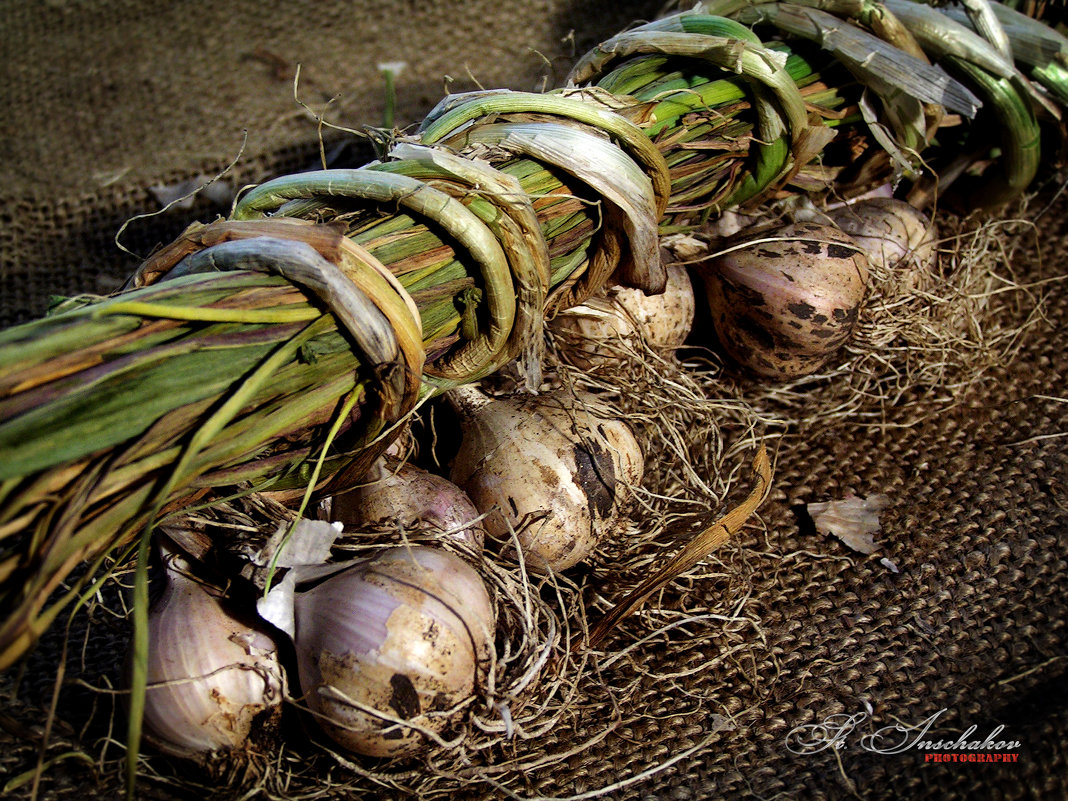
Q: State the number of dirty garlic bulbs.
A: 7